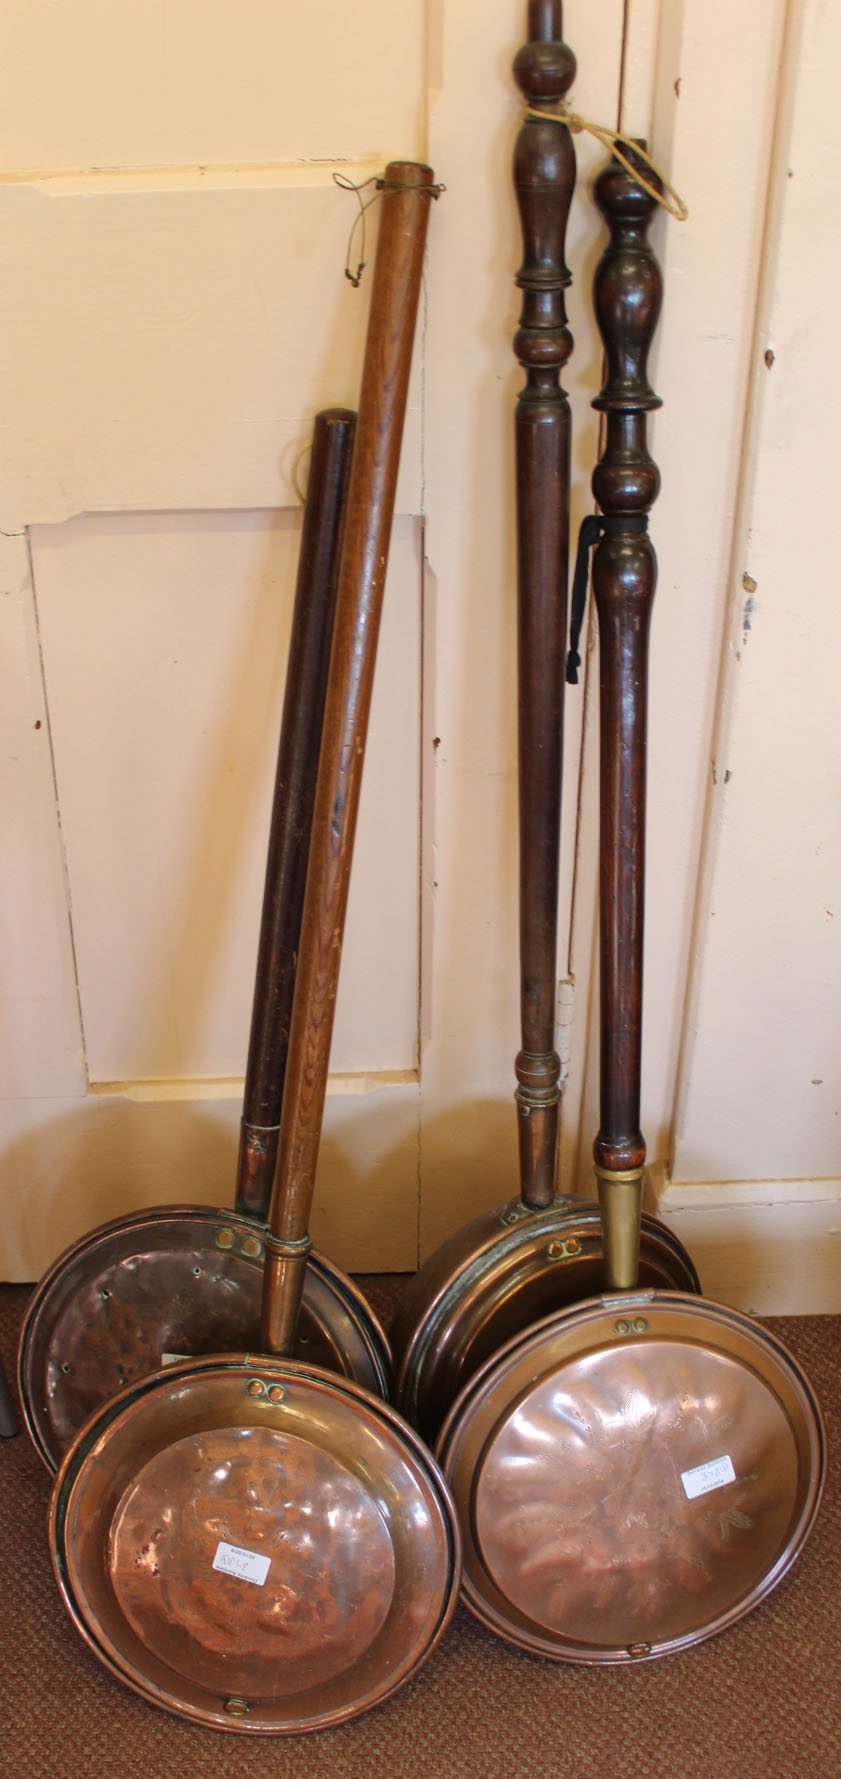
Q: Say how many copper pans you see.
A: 4